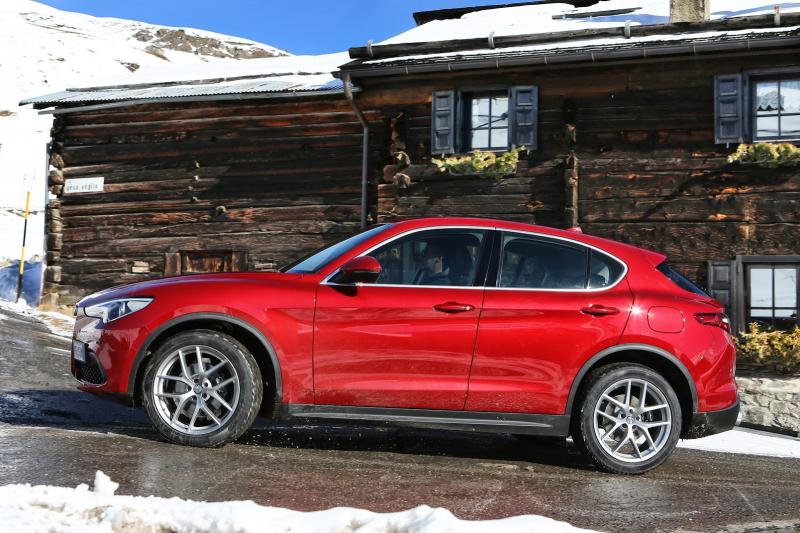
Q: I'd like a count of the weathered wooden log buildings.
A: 2